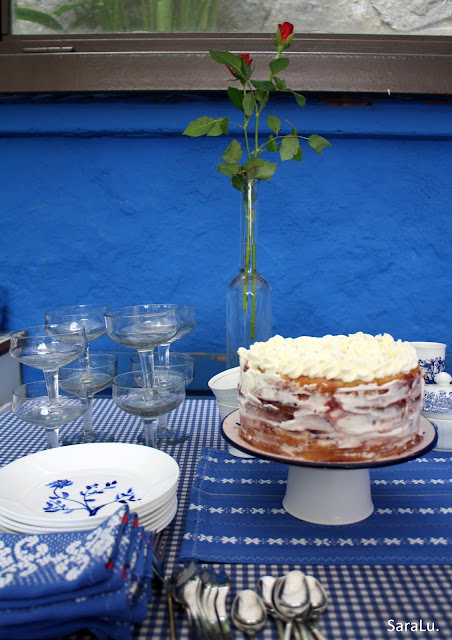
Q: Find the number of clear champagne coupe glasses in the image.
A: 8